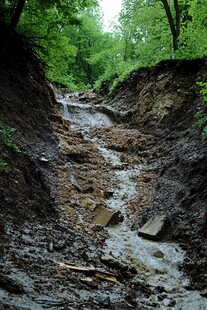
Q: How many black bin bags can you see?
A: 0